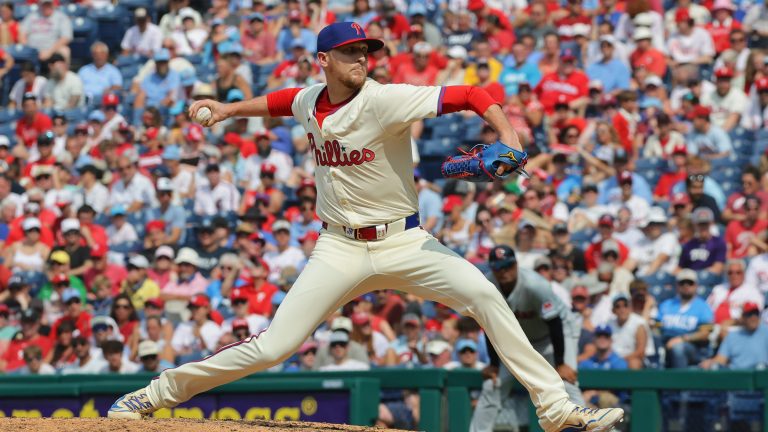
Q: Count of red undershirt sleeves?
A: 2